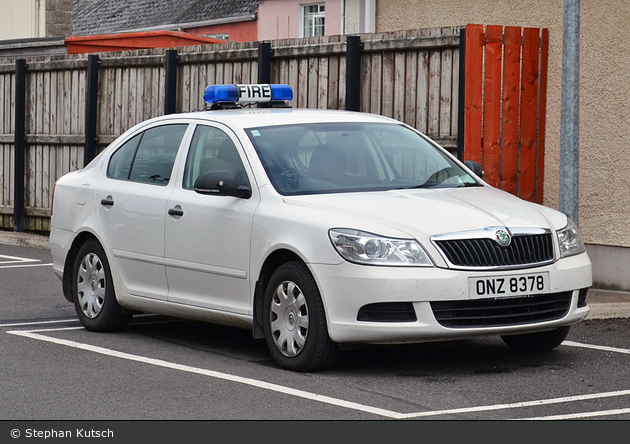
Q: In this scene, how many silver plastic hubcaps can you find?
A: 2